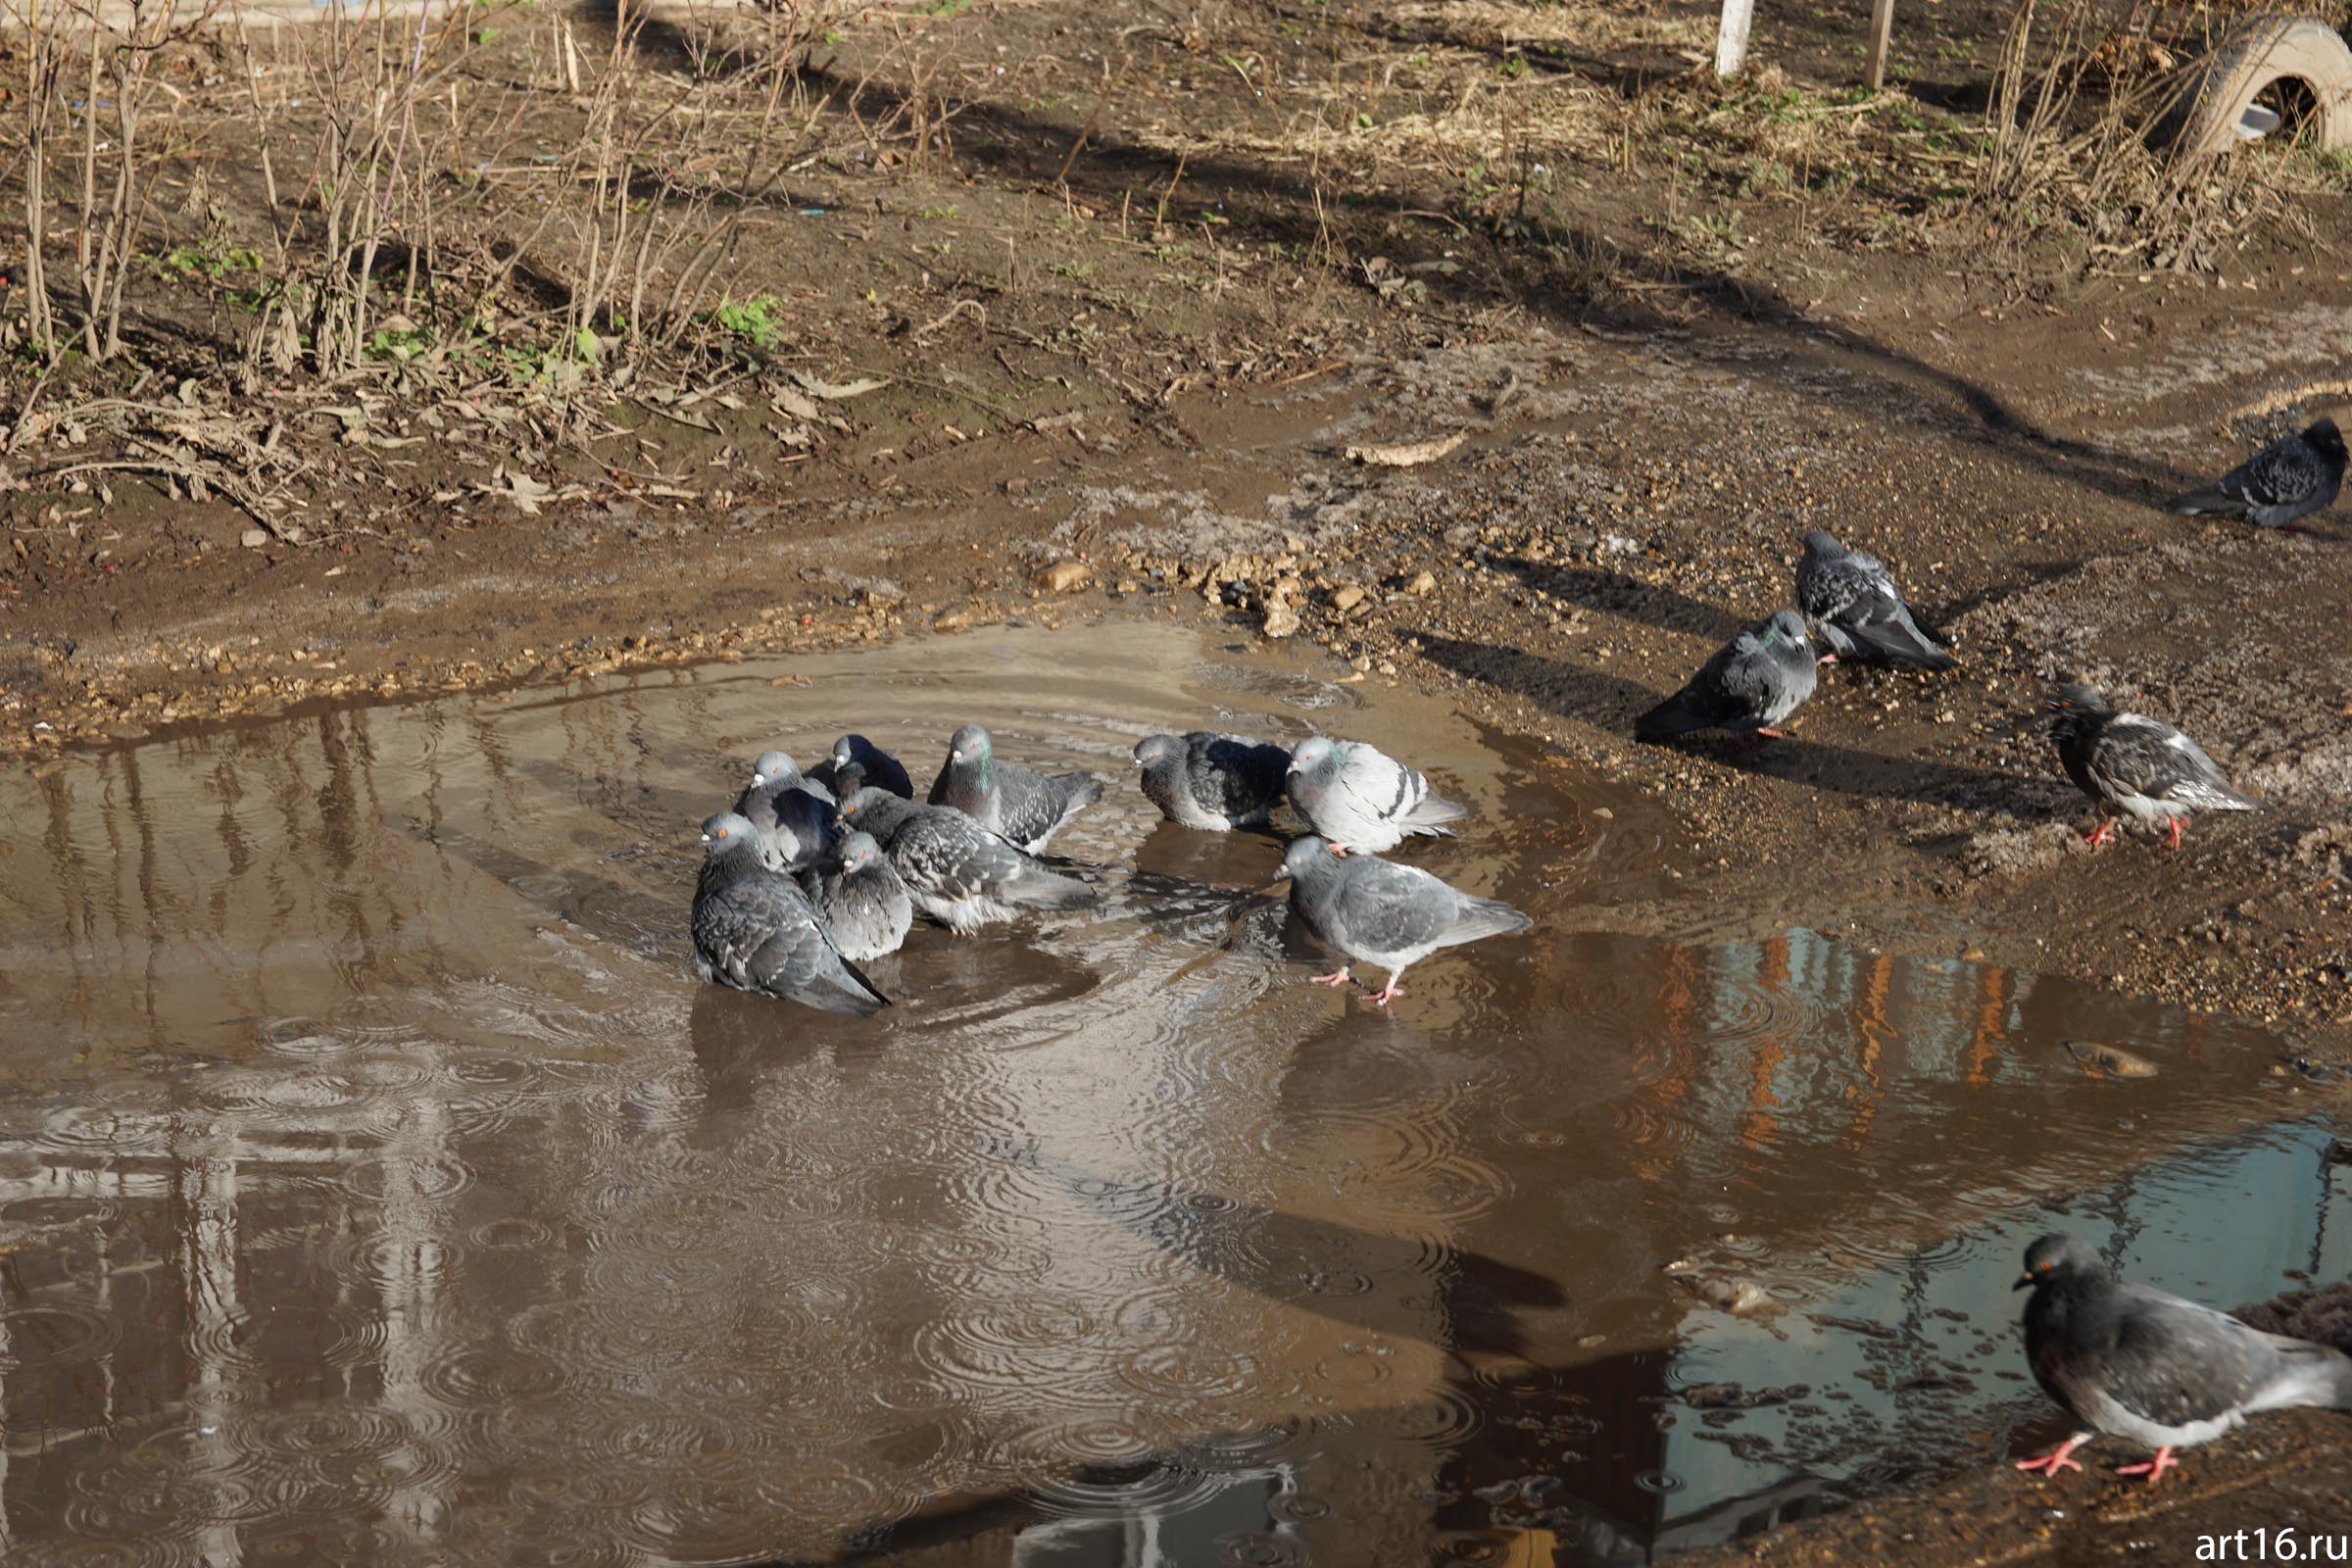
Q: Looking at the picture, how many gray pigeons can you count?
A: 14